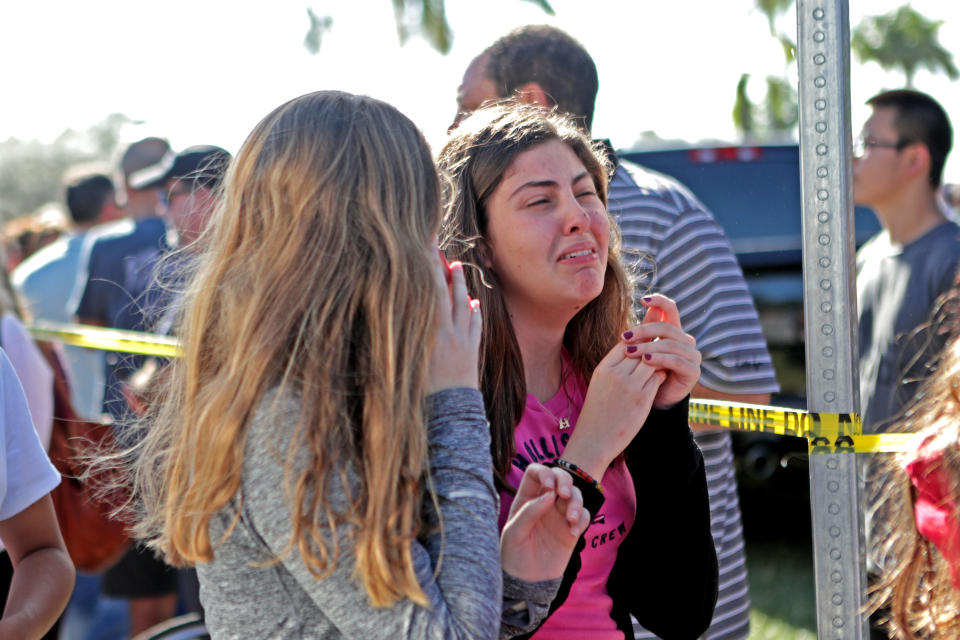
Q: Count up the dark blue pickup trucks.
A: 1